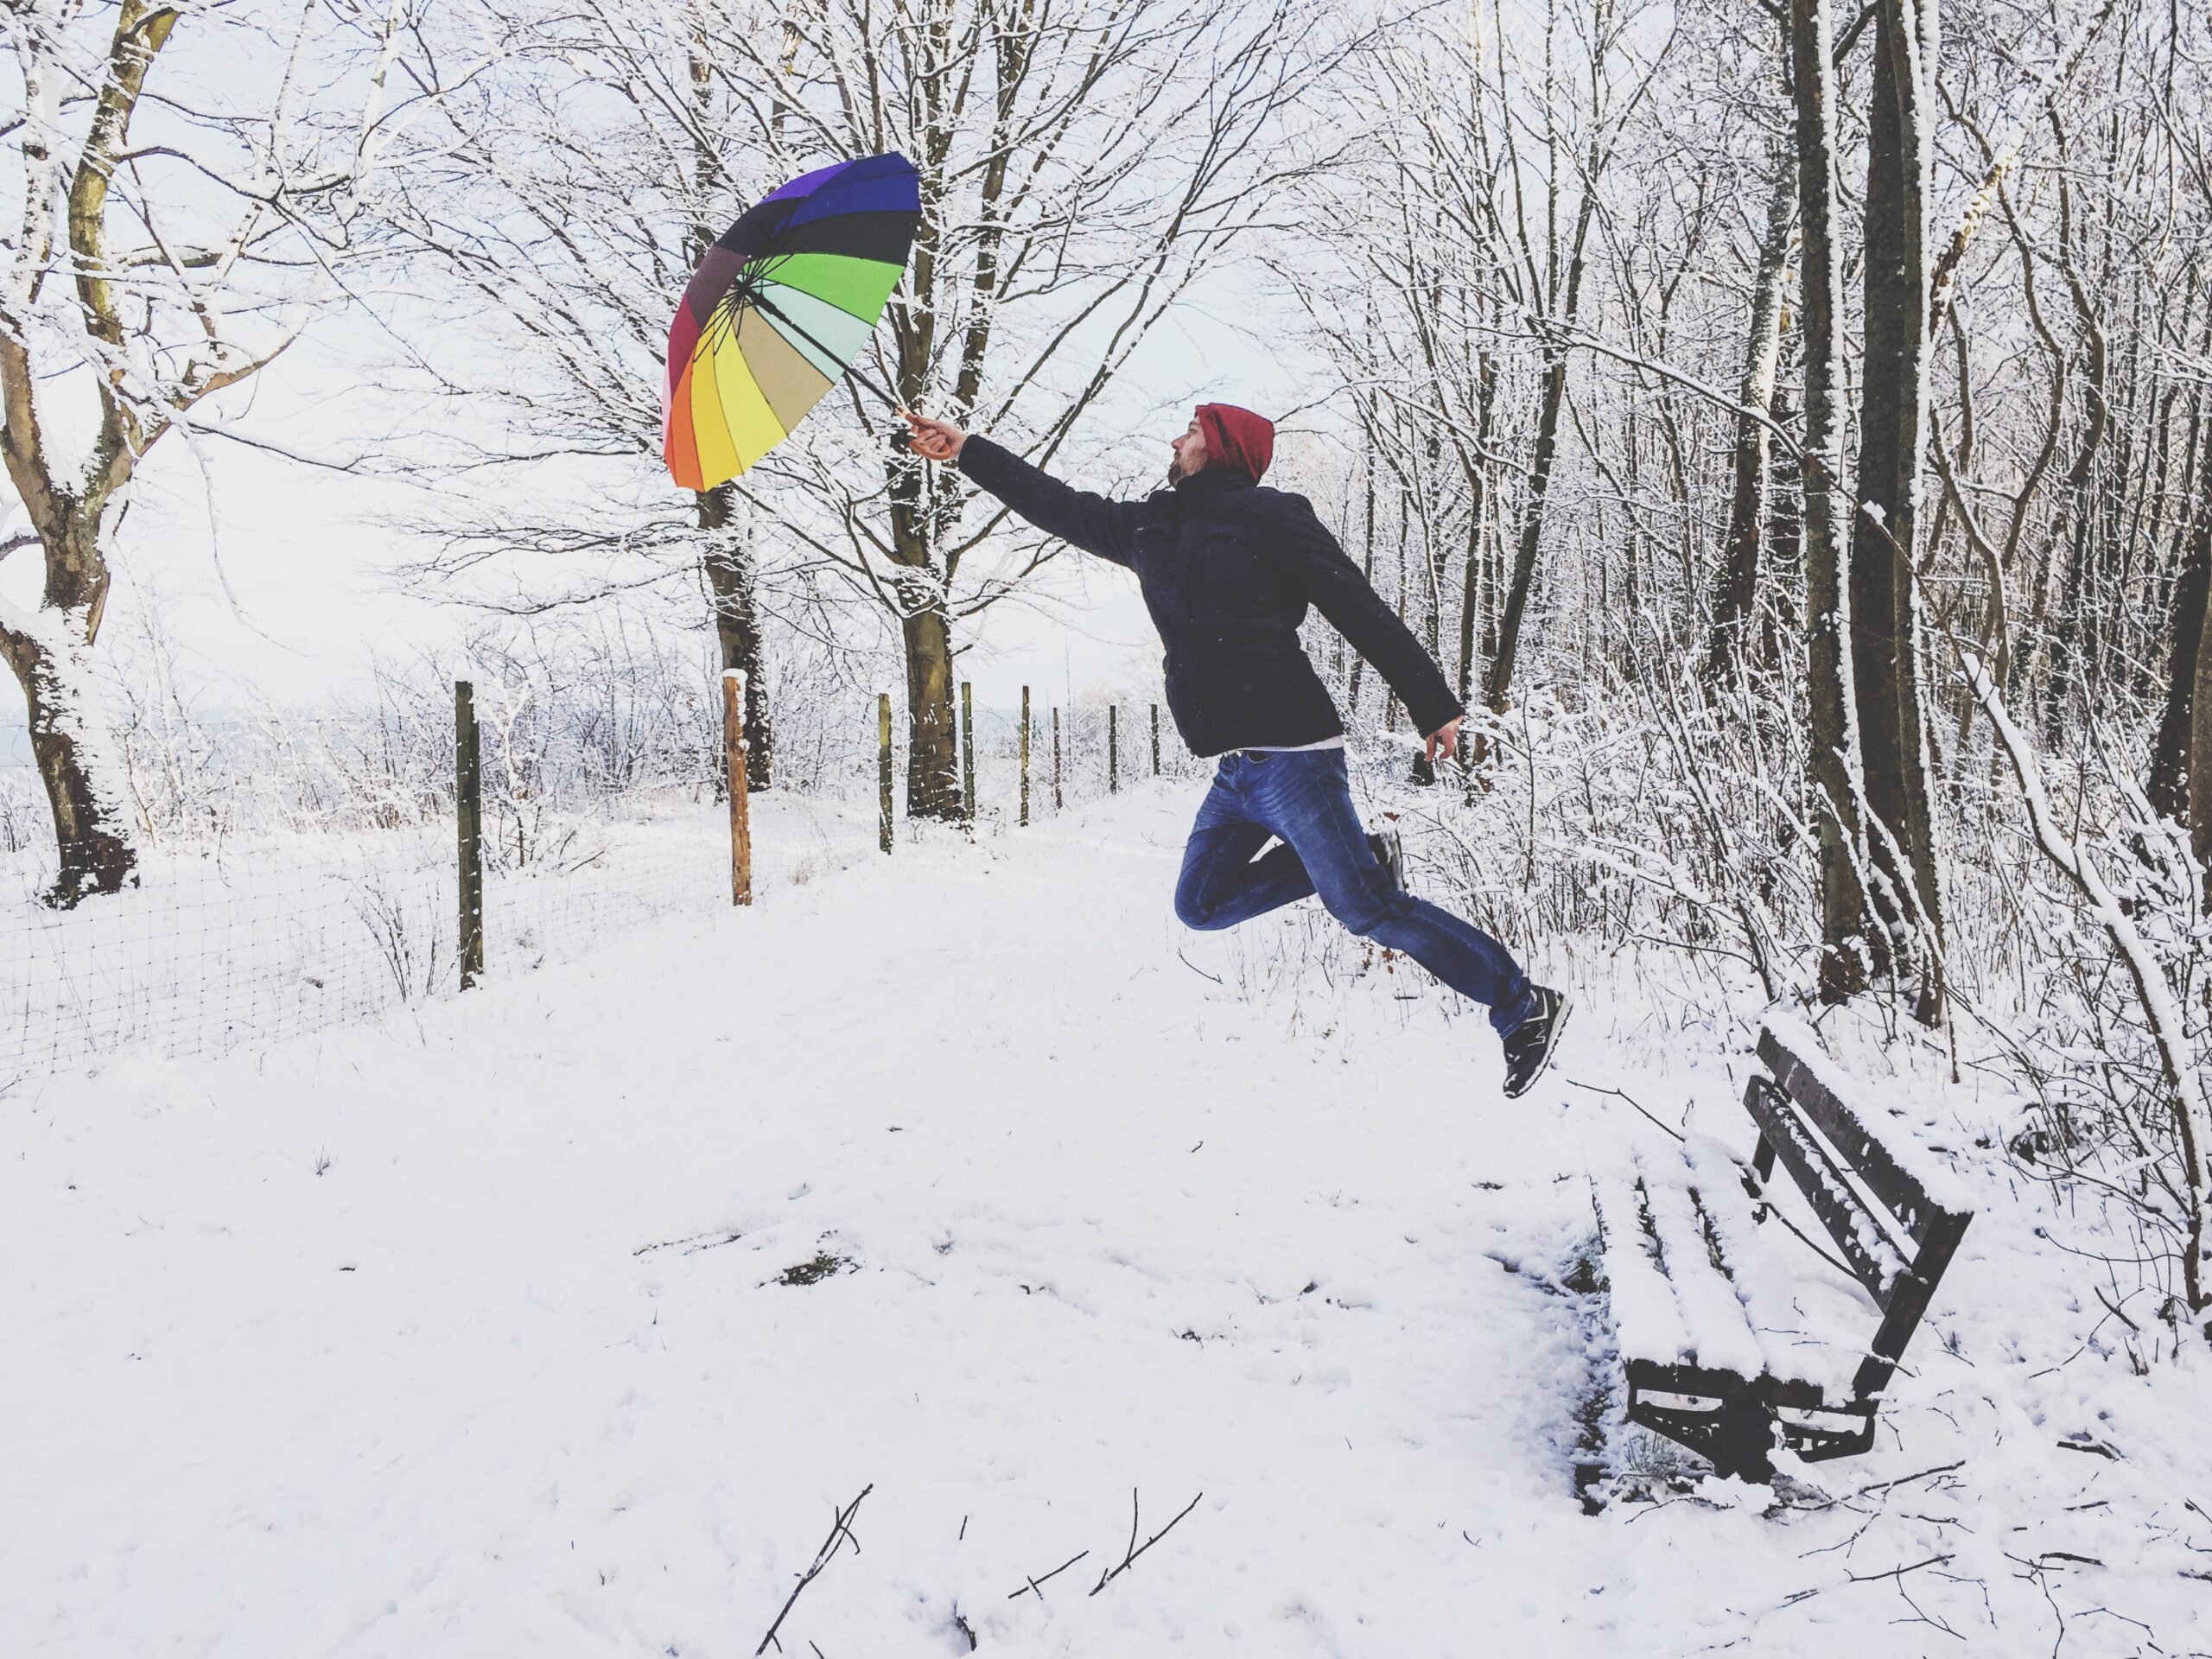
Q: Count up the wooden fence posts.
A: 8